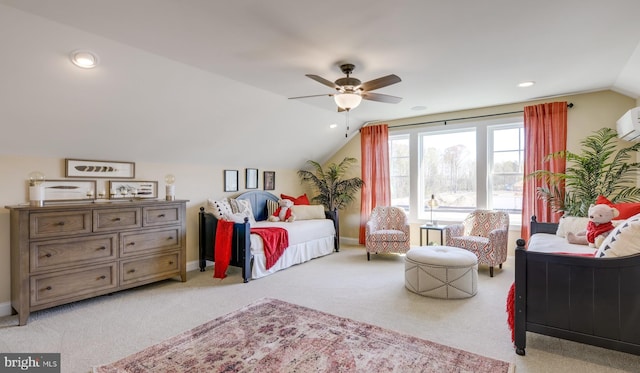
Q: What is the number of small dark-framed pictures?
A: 3